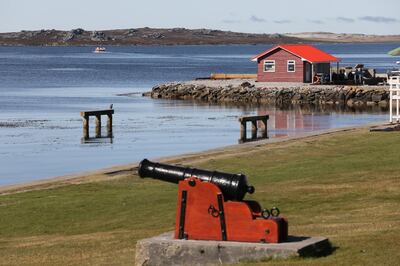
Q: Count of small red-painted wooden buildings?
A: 1